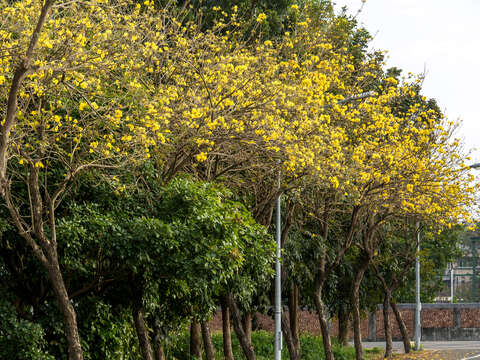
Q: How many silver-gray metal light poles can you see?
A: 2